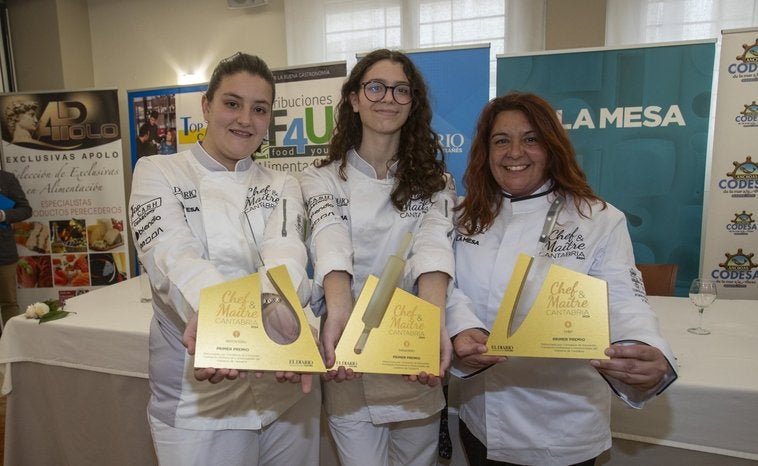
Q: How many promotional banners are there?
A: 6